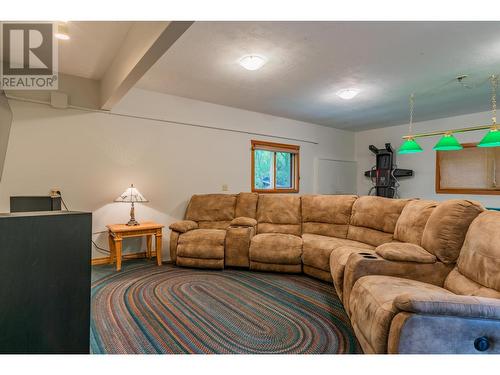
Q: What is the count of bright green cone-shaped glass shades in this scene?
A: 3